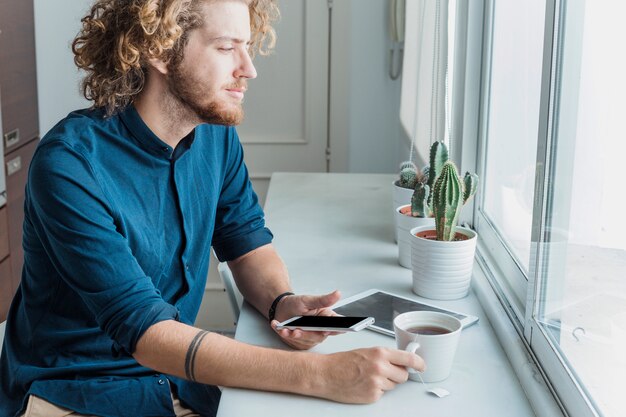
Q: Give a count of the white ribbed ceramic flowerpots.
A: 3